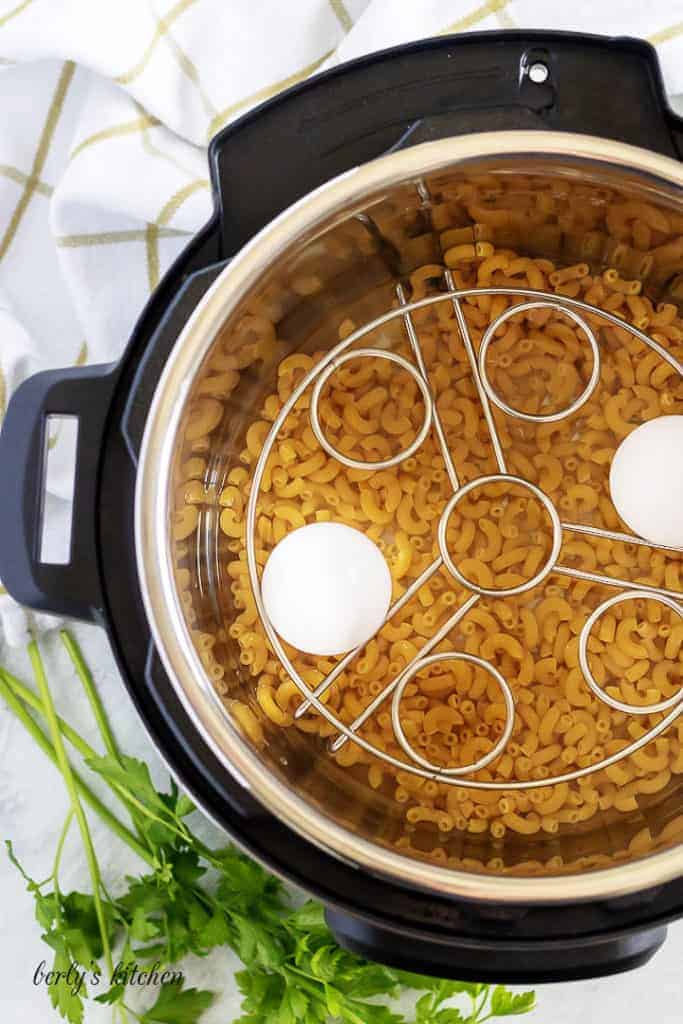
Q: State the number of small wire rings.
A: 5